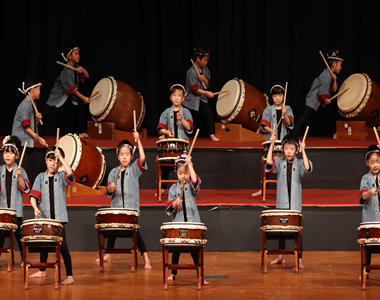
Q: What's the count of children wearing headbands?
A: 12